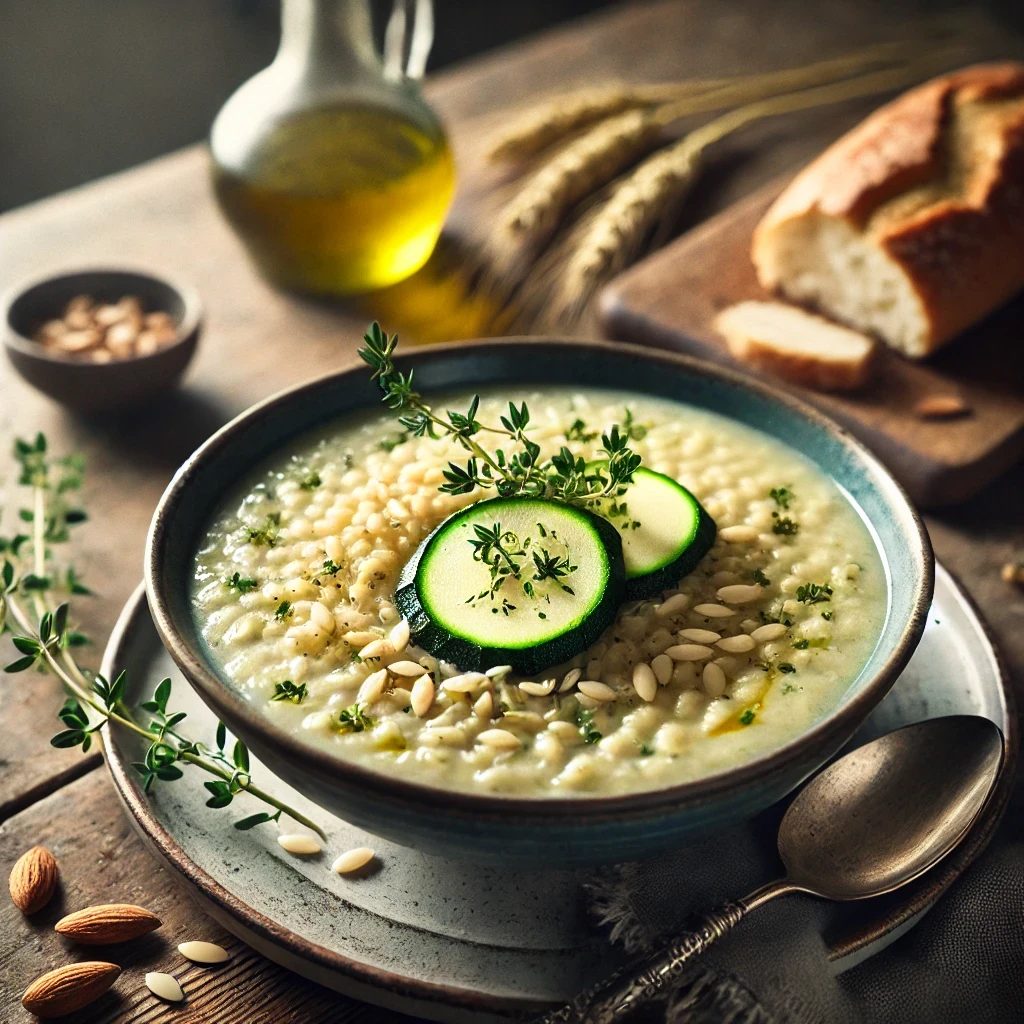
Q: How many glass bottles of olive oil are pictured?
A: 1